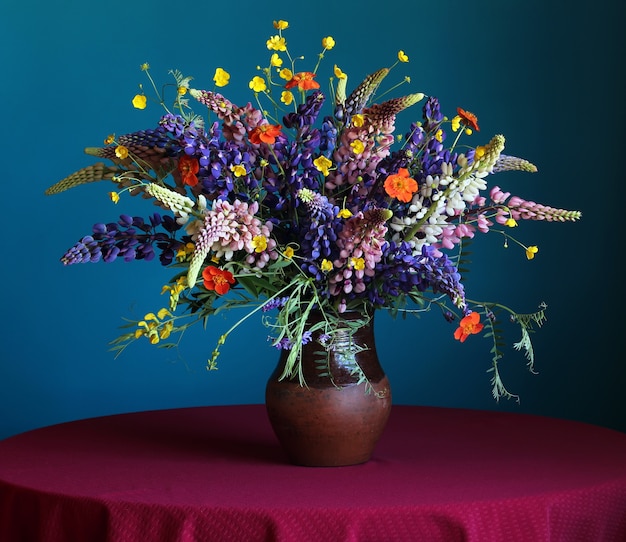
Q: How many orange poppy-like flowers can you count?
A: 7